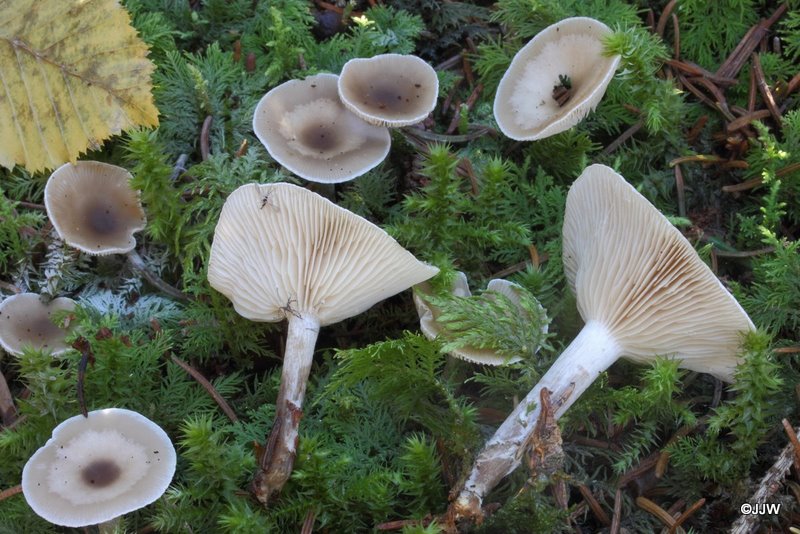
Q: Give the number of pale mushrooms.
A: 9